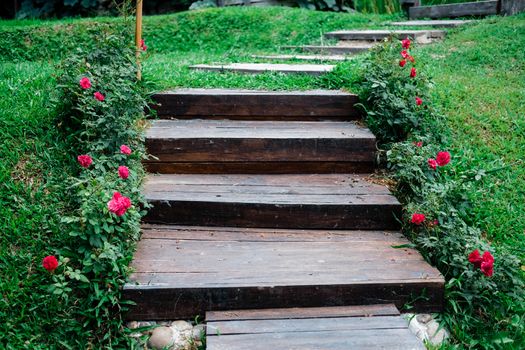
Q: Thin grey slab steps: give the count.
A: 5